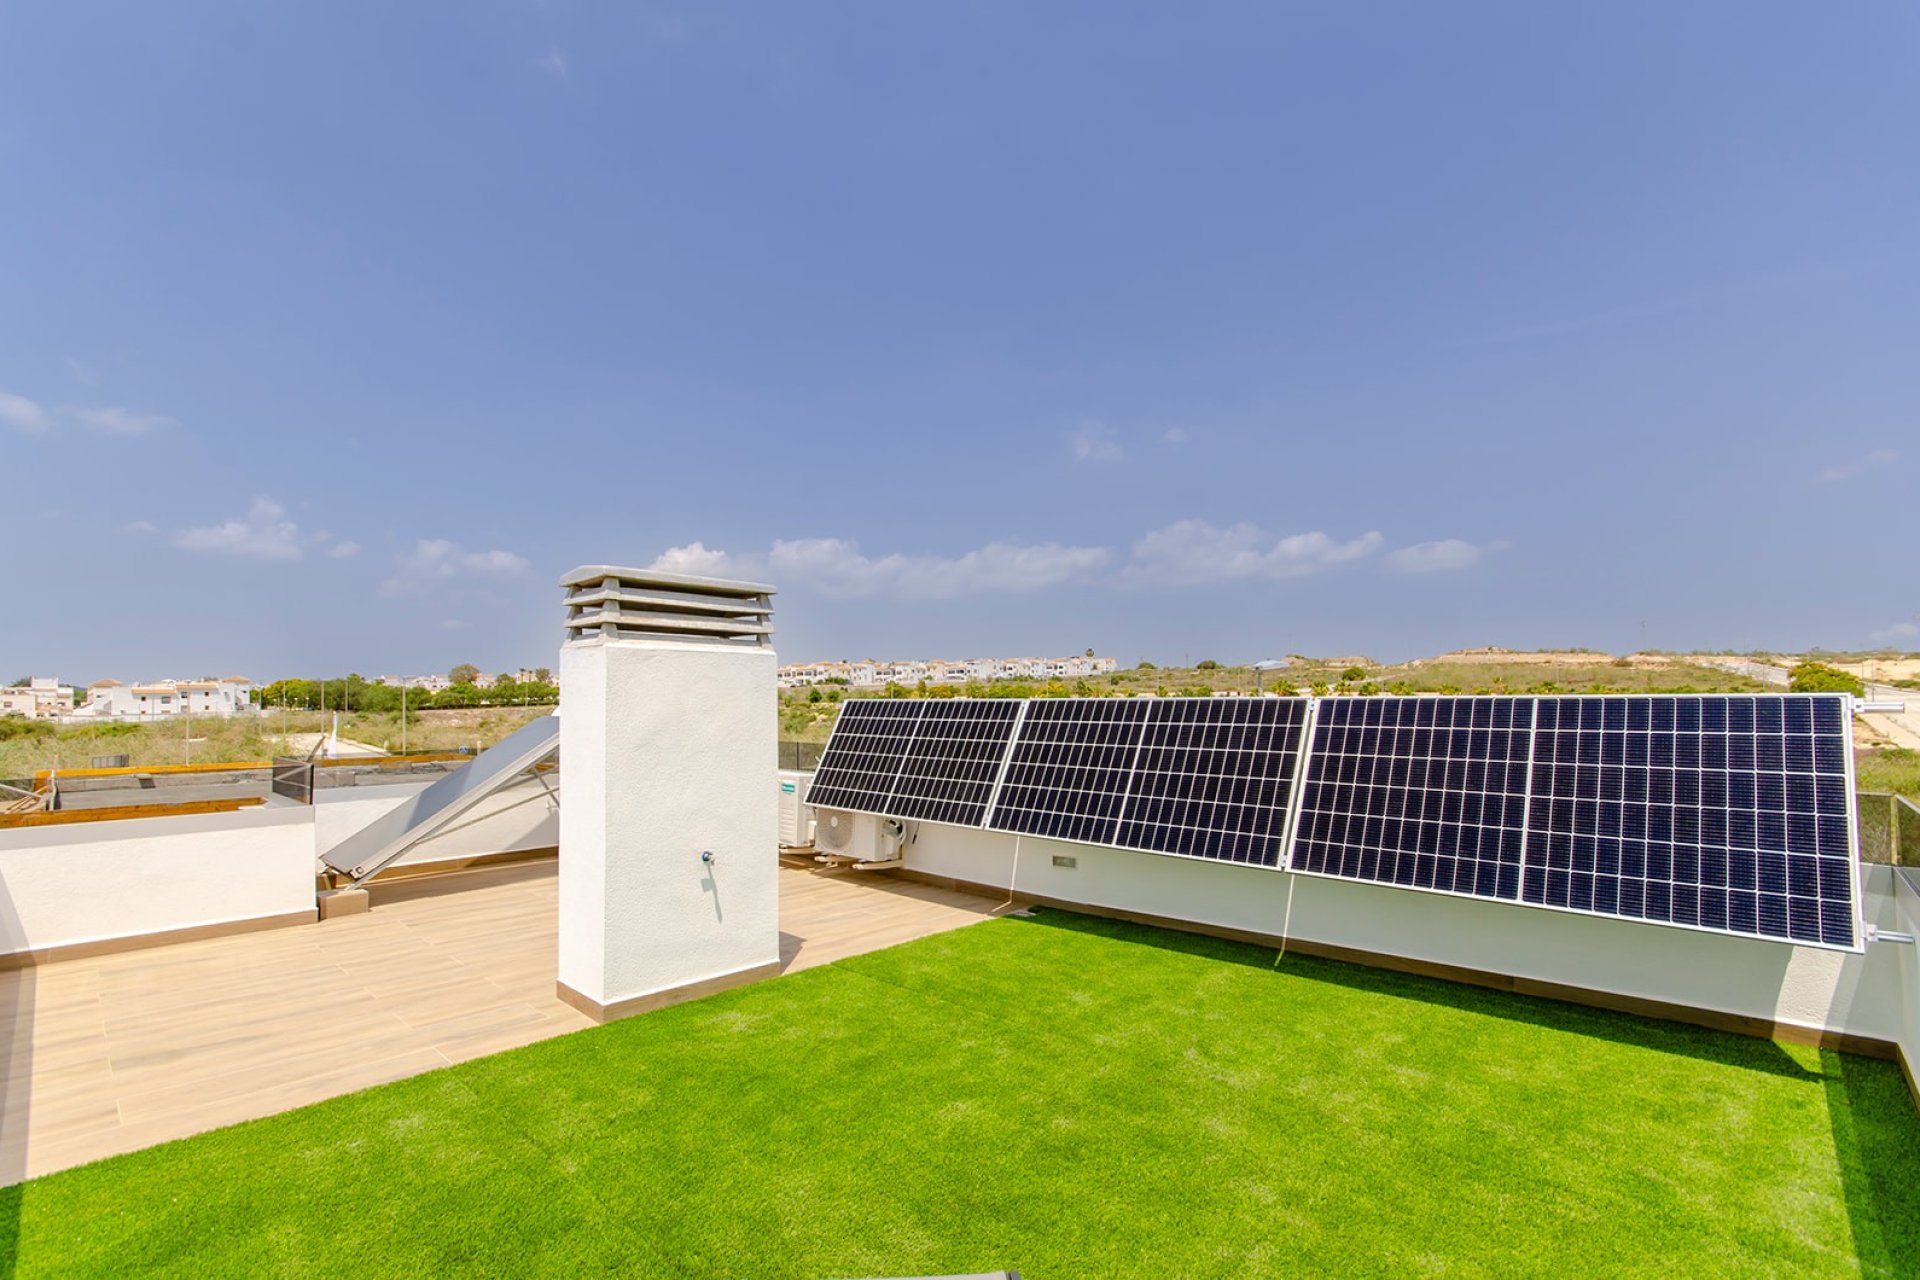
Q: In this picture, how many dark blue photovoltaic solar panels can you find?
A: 3